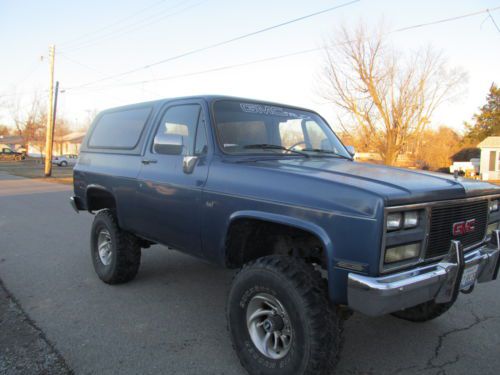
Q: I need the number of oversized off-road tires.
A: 3